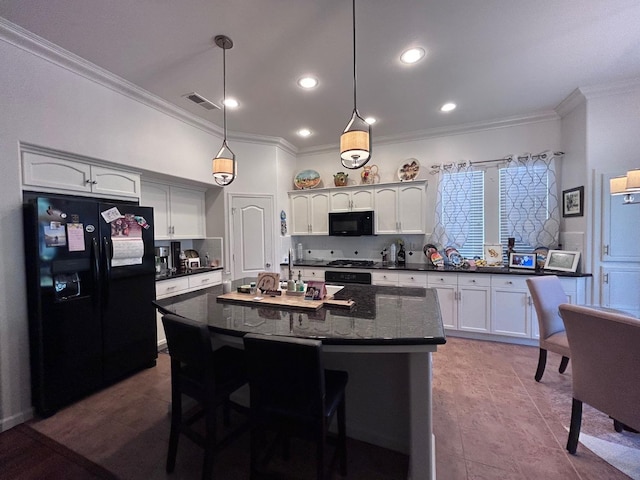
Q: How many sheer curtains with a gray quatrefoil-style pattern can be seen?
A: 2